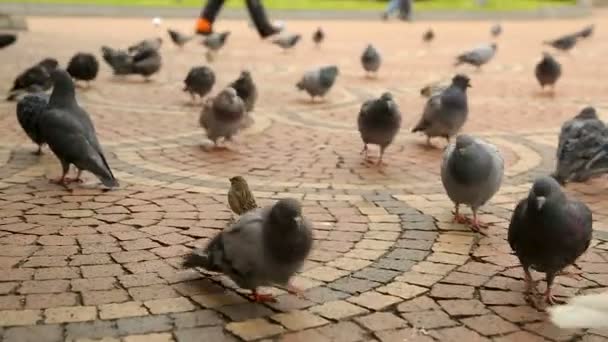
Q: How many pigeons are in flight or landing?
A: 0